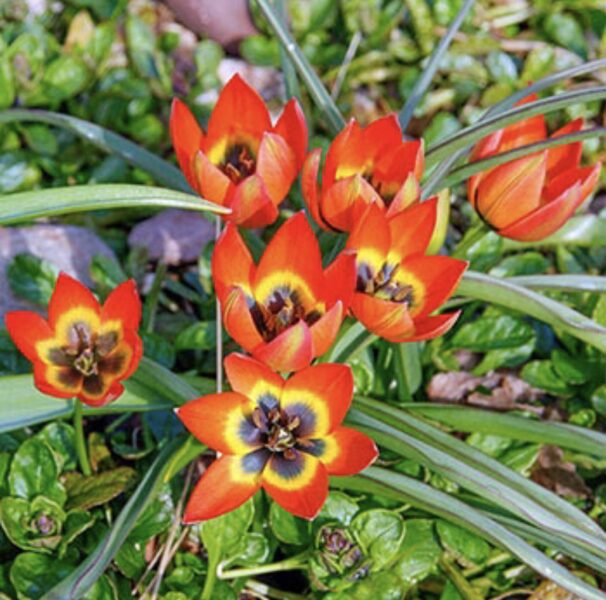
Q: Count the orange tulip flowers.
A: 7